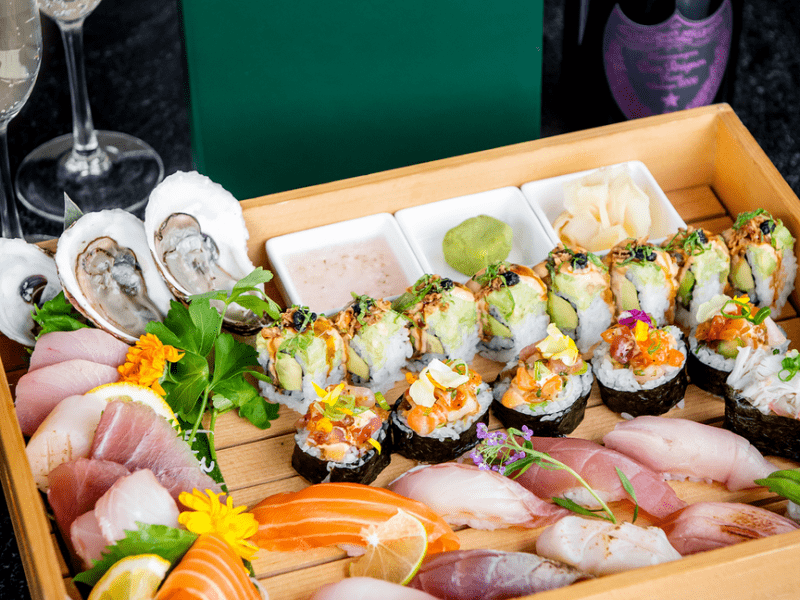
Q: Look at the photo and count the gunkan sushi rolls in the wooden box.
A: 6